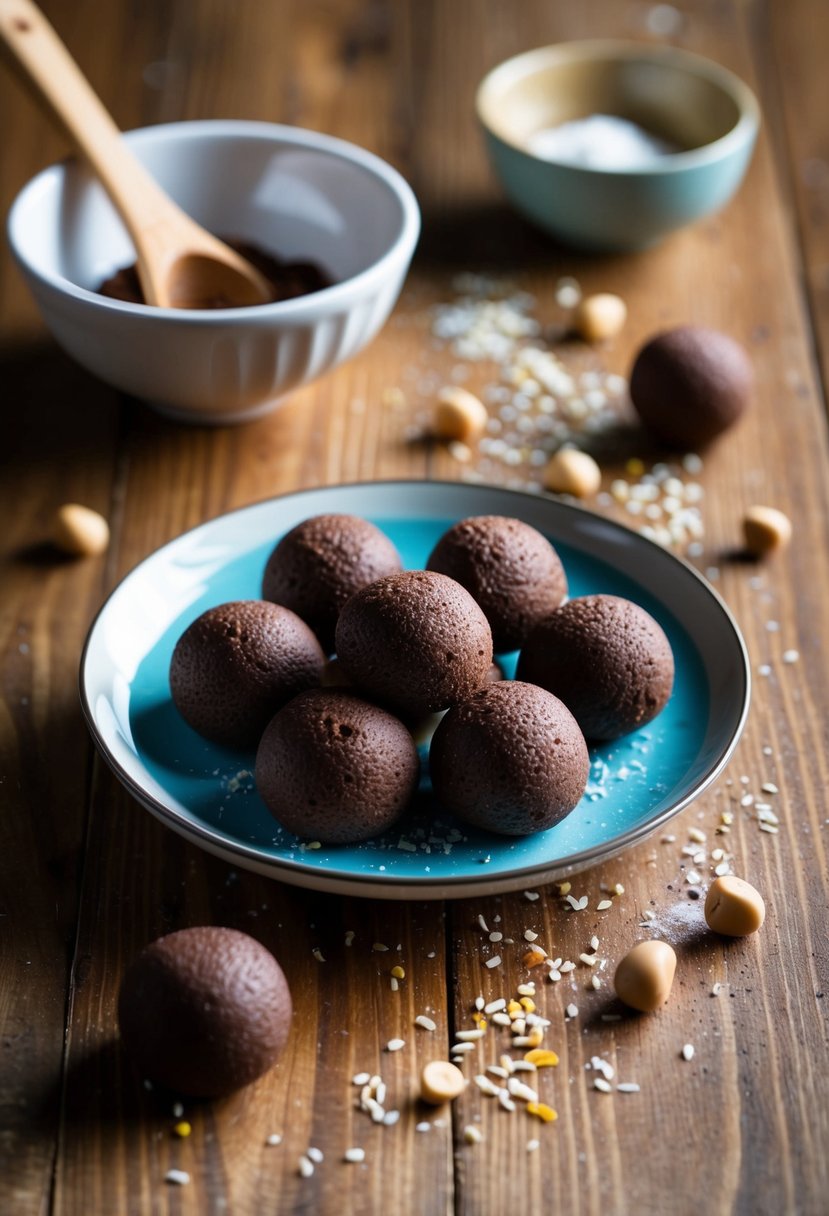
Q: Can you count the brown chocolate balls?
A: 9